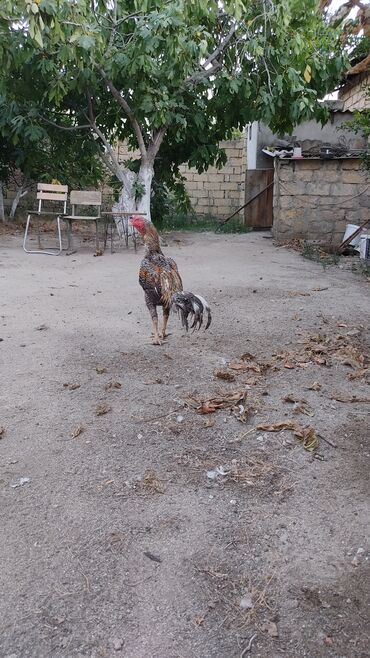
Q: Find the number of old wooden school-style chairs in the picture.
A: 2